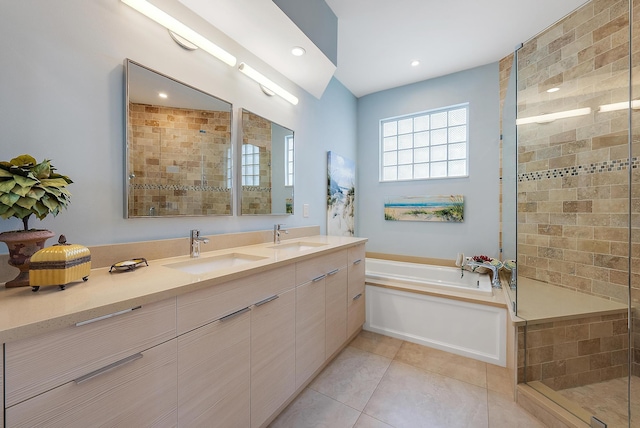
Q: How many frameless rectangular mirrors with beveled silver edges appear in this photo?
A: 2